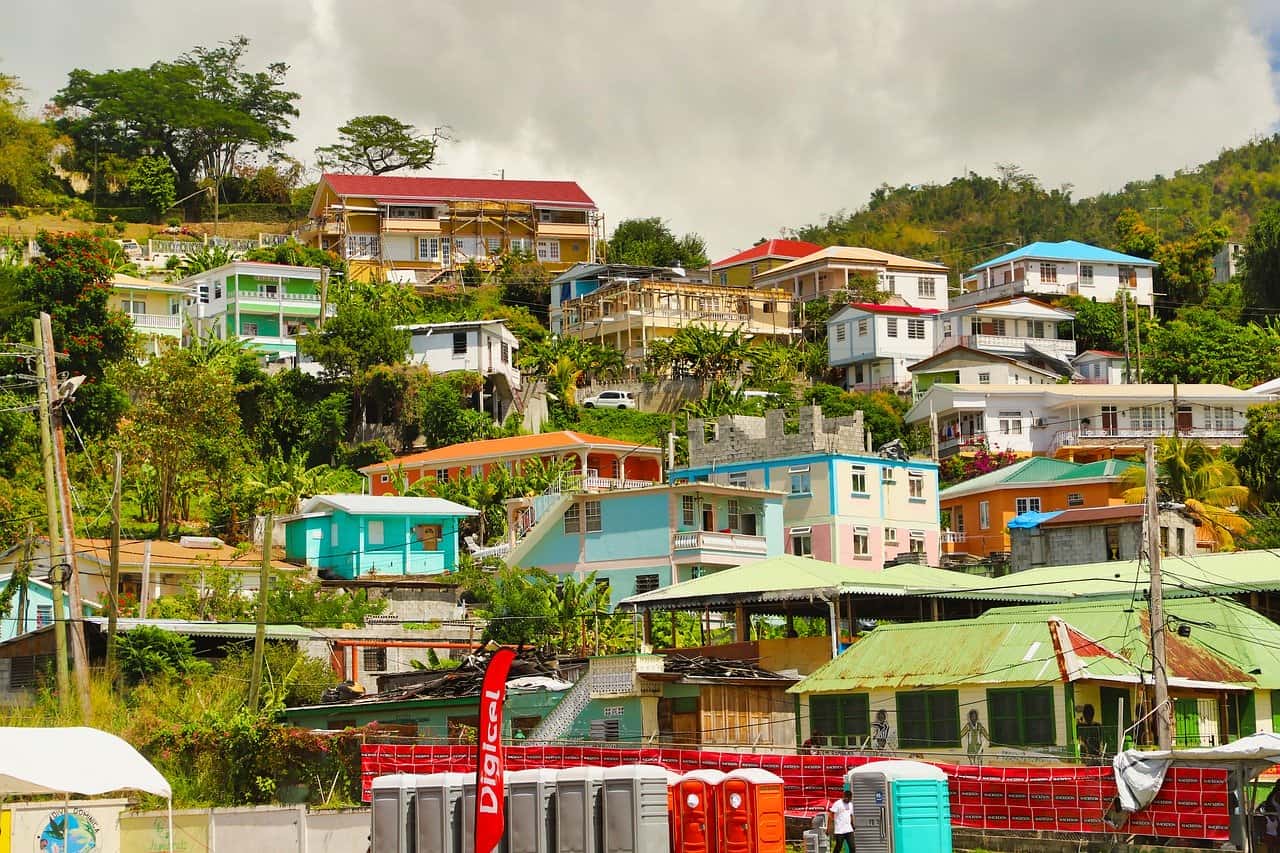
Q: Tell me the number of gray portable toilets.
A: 6